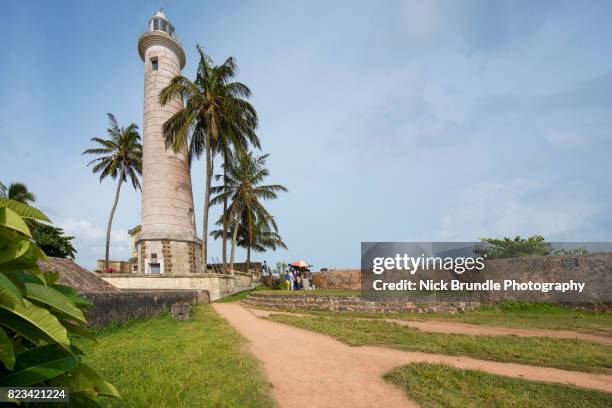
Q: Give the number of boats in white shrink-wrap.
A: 0